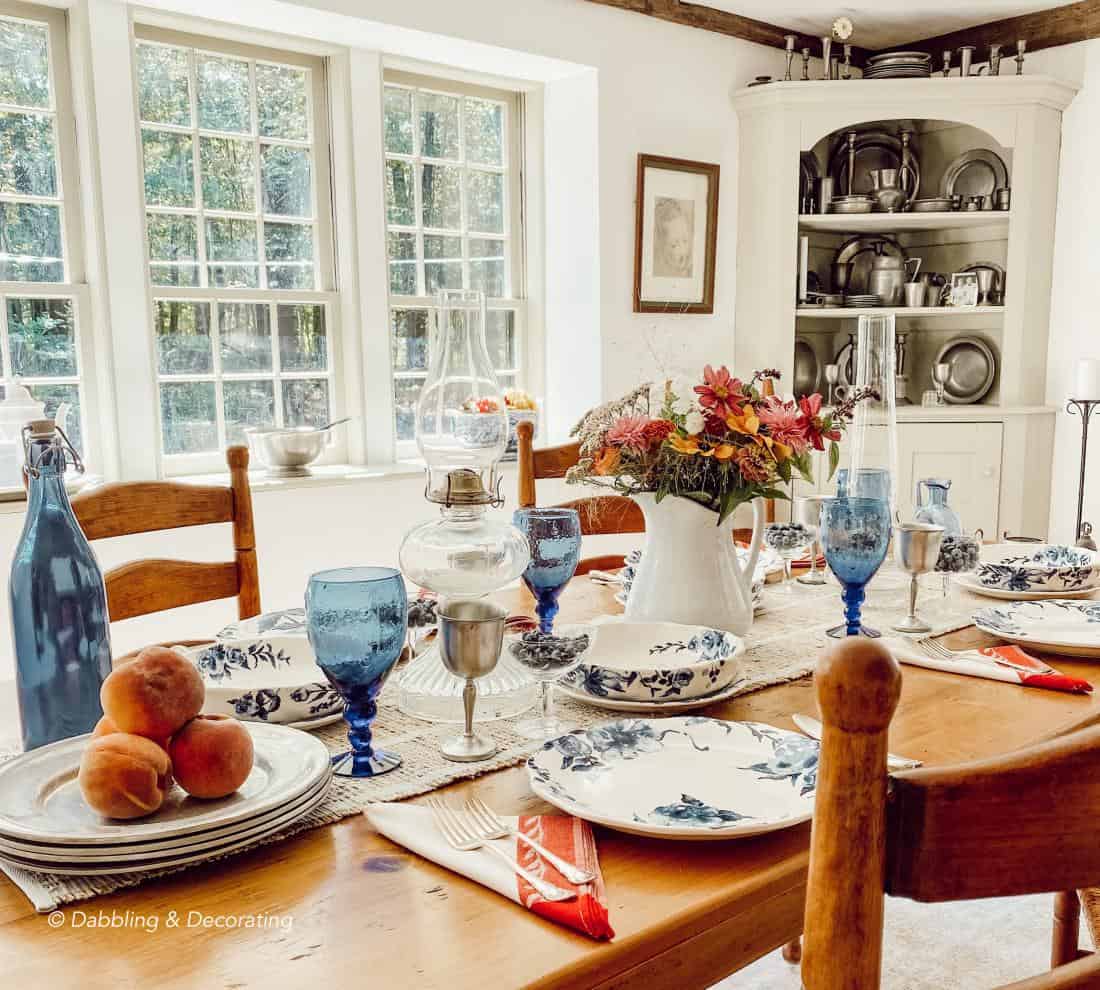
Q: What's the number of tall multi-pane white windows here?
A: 3